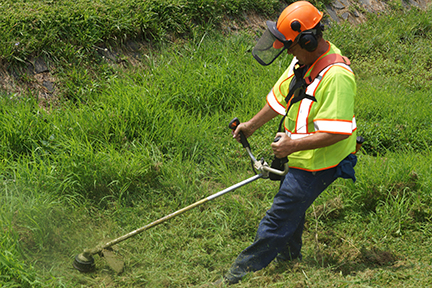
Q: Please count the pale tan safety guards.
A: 1